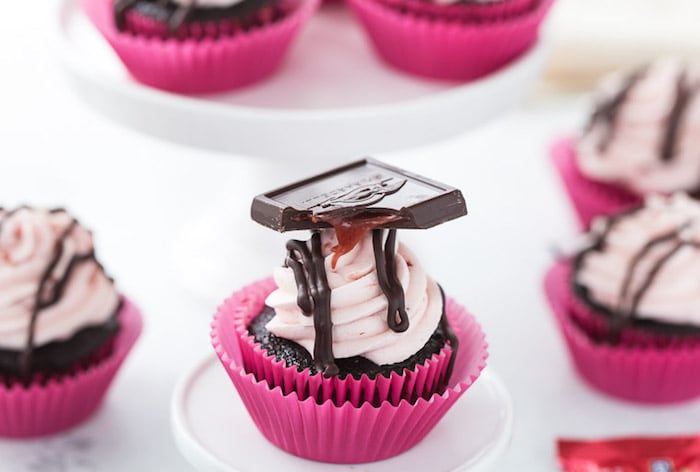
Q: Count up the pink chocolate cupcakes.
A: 6